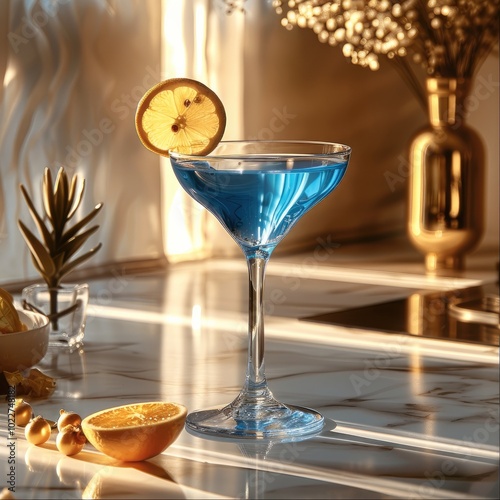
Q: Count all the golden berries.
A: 4